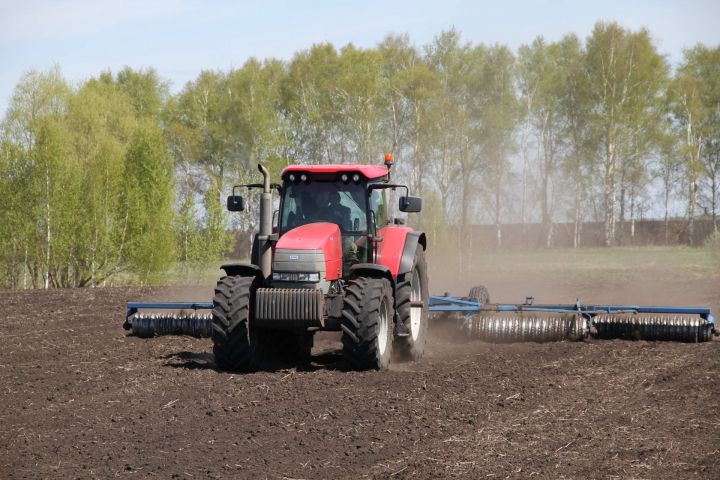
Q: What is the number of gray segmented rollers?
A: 3